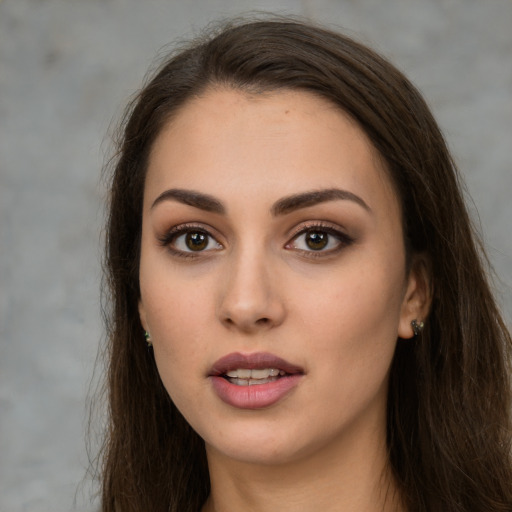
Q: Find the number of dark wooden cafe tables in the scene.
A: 0